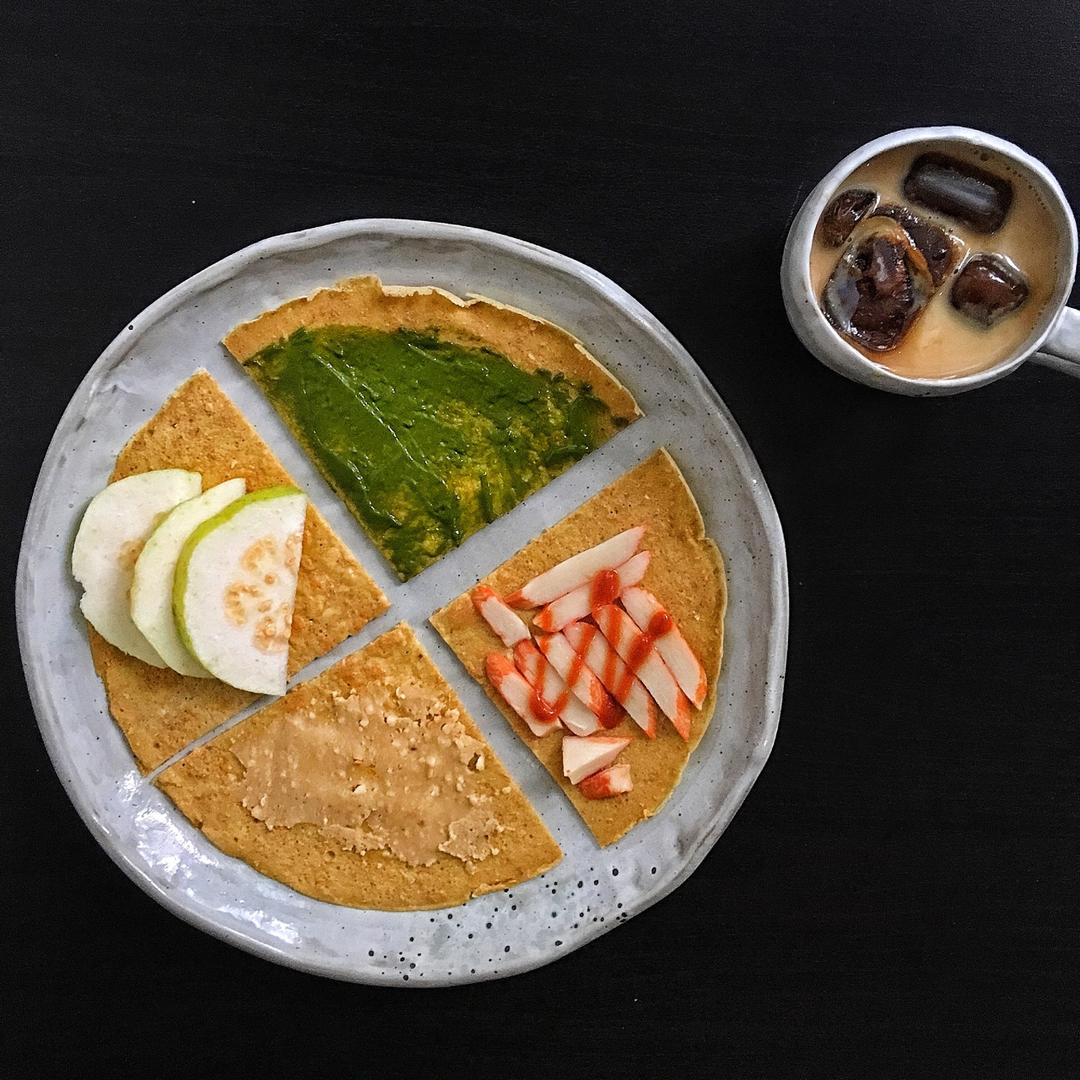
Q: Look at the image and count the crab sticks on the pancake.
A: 11